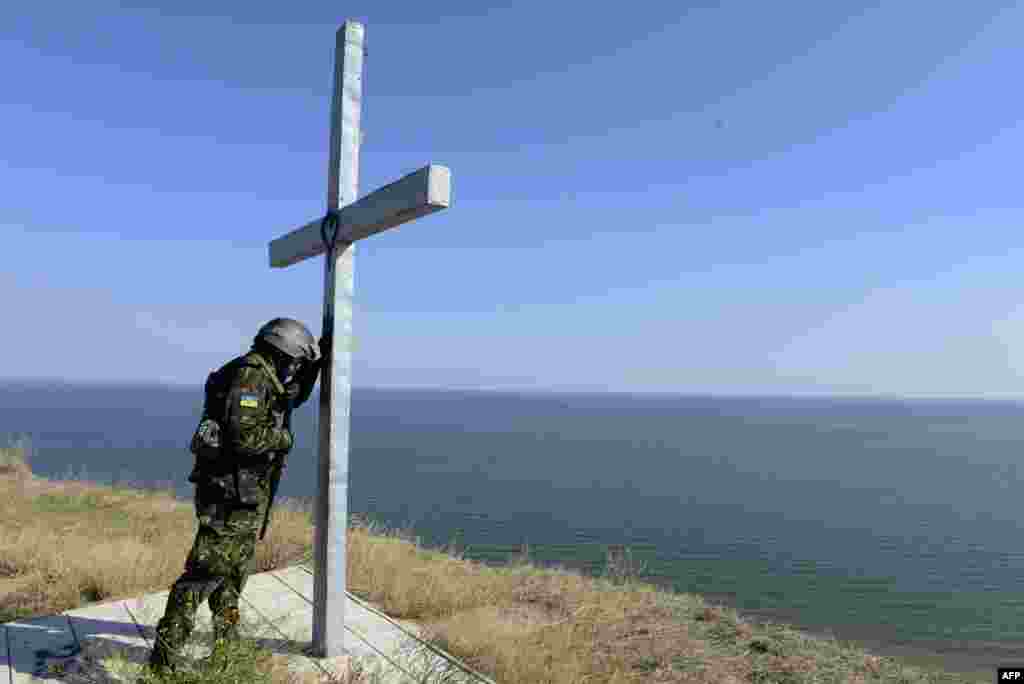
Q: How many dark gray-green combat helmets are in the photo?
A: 1